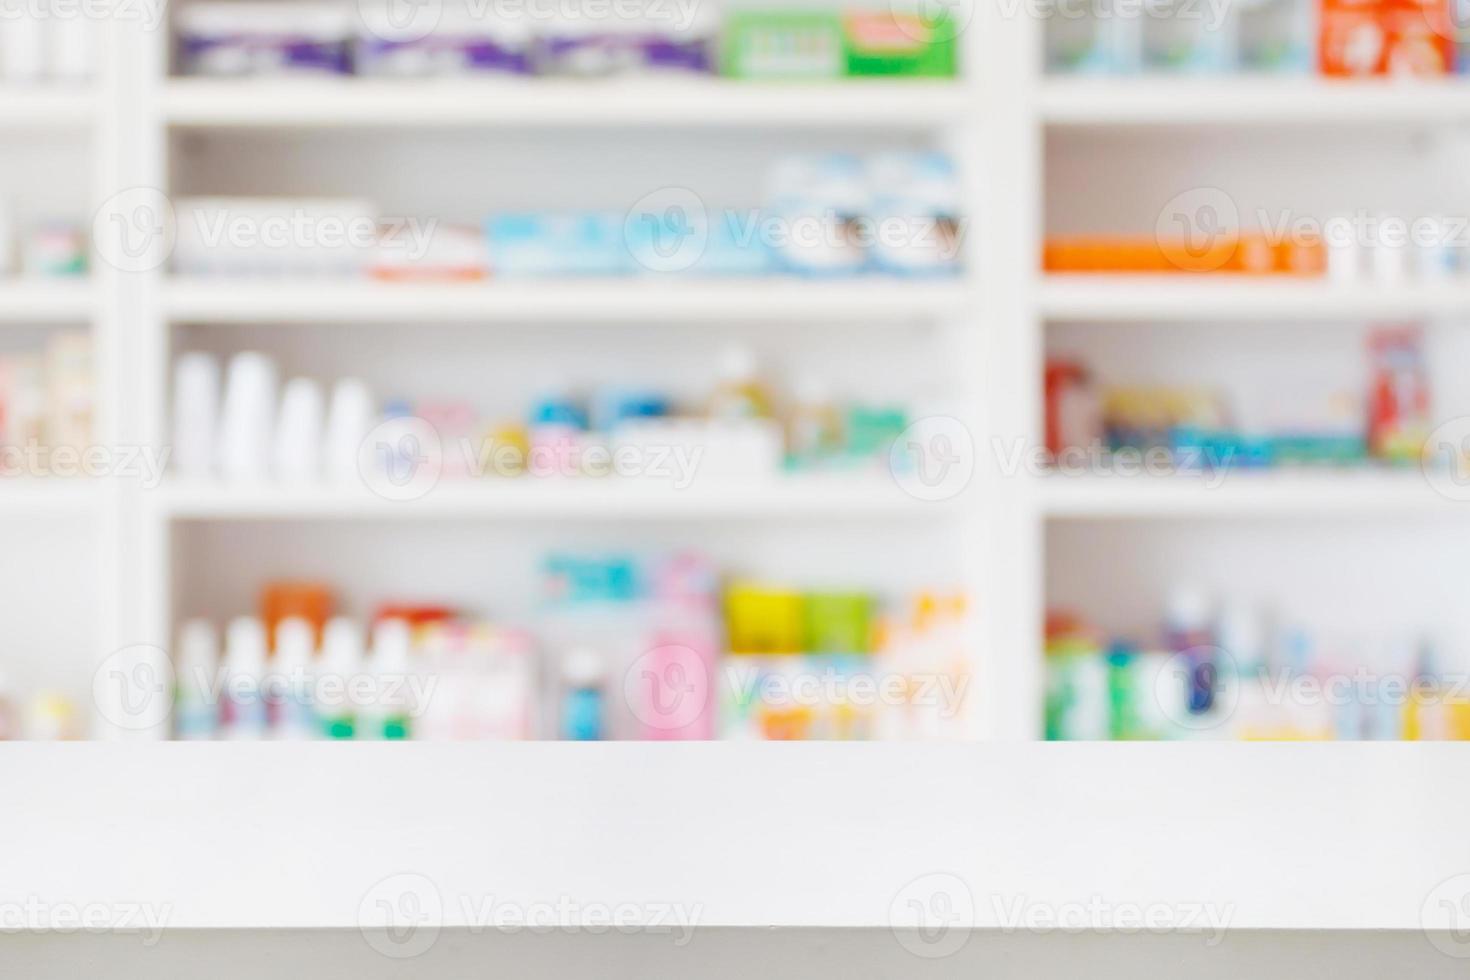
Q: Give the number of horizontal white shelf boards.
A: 9